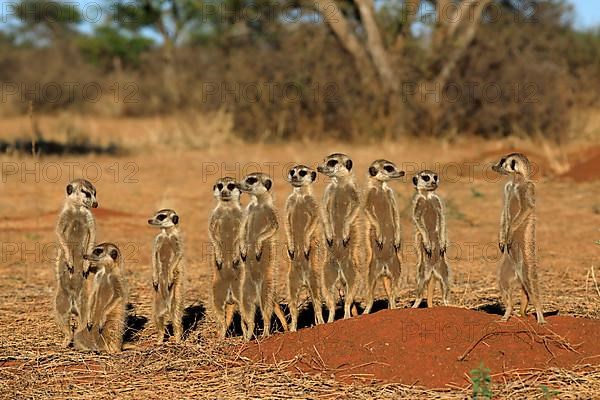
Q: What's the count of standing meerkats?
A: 9